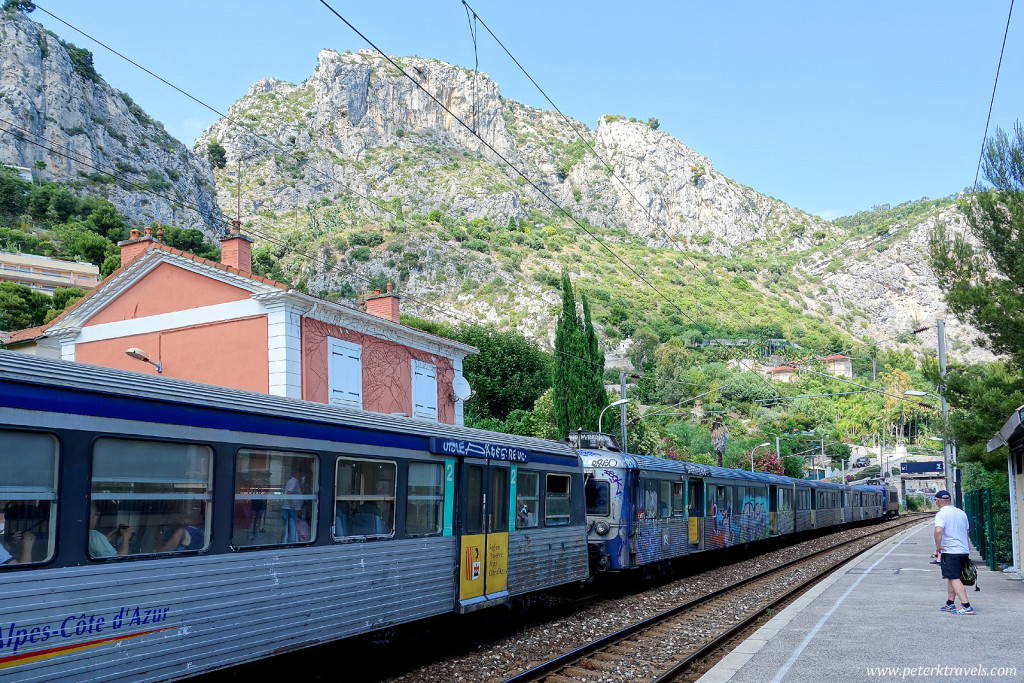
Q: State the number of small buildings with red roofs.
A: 2